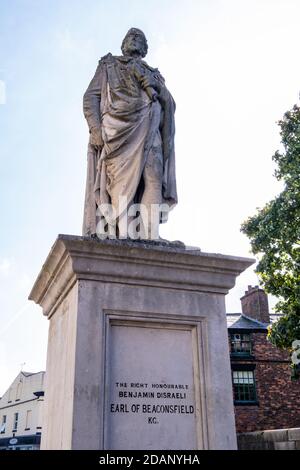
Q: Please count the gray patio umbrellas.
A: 0